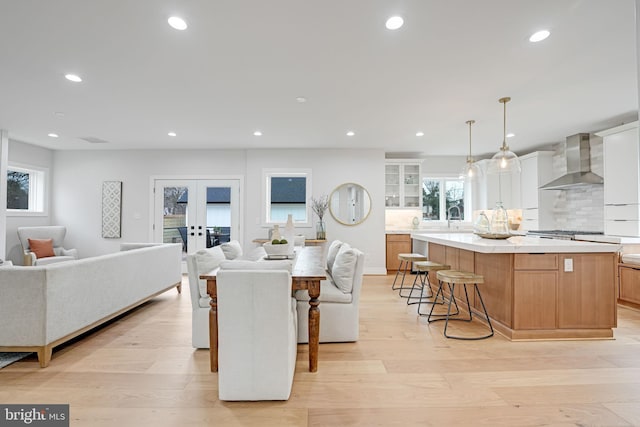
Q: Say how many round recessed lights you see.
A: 10